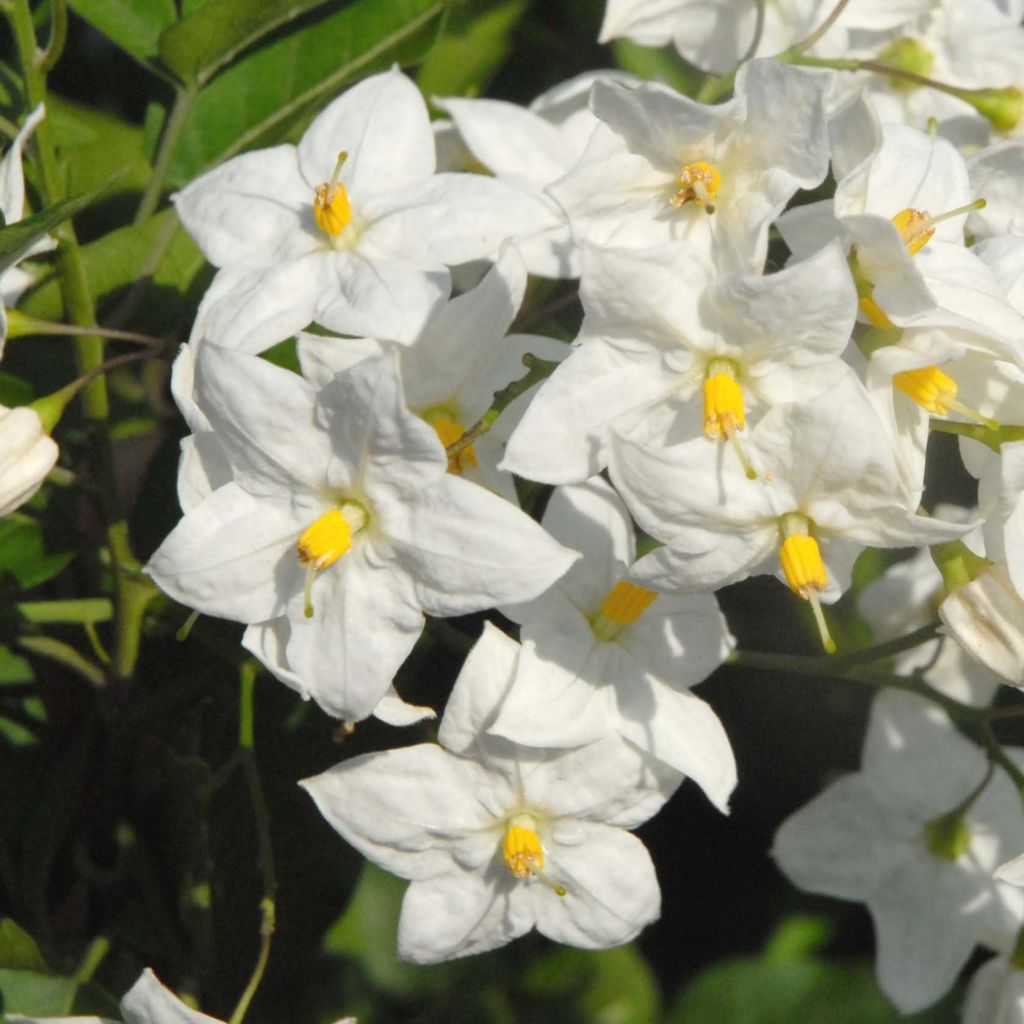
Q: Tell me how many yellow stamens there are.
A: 11